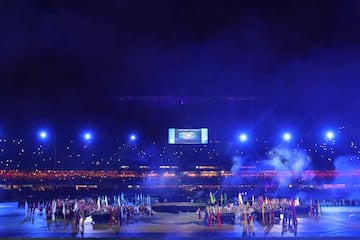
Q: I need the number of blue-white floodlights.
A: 6